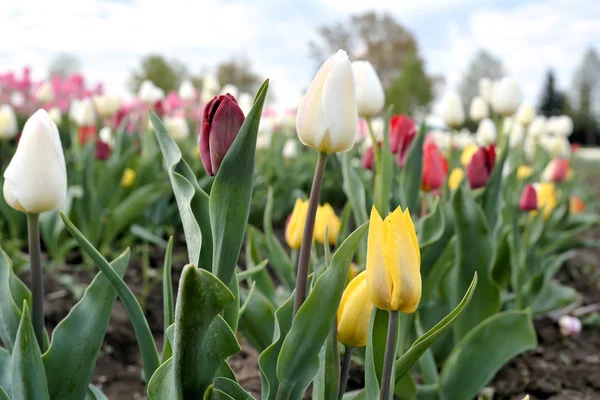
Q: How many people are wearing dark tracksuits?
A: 0